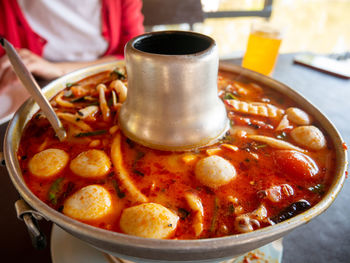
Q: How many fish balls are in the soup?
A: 7